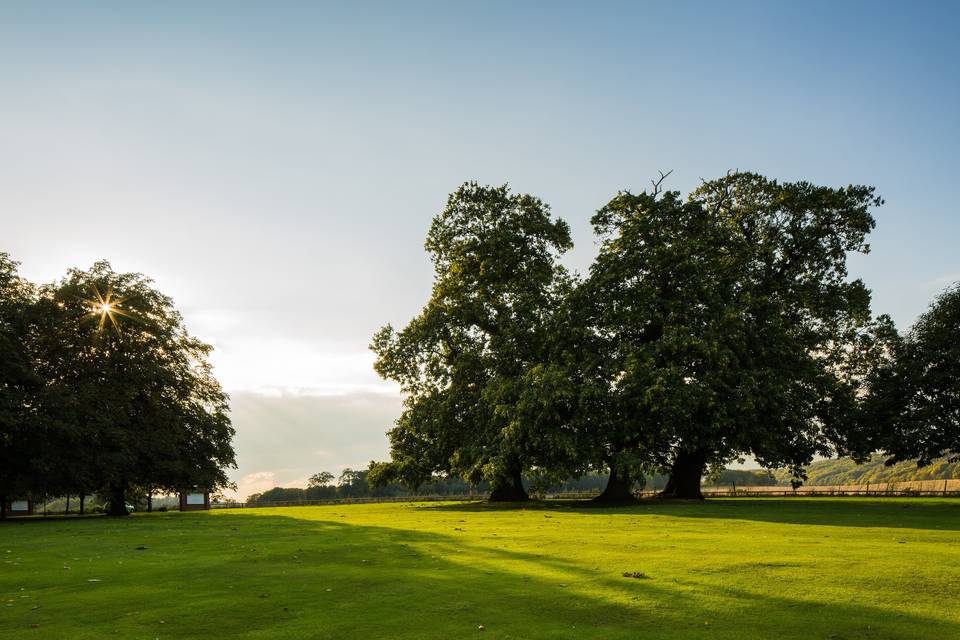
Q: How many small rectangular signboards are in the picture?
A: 2